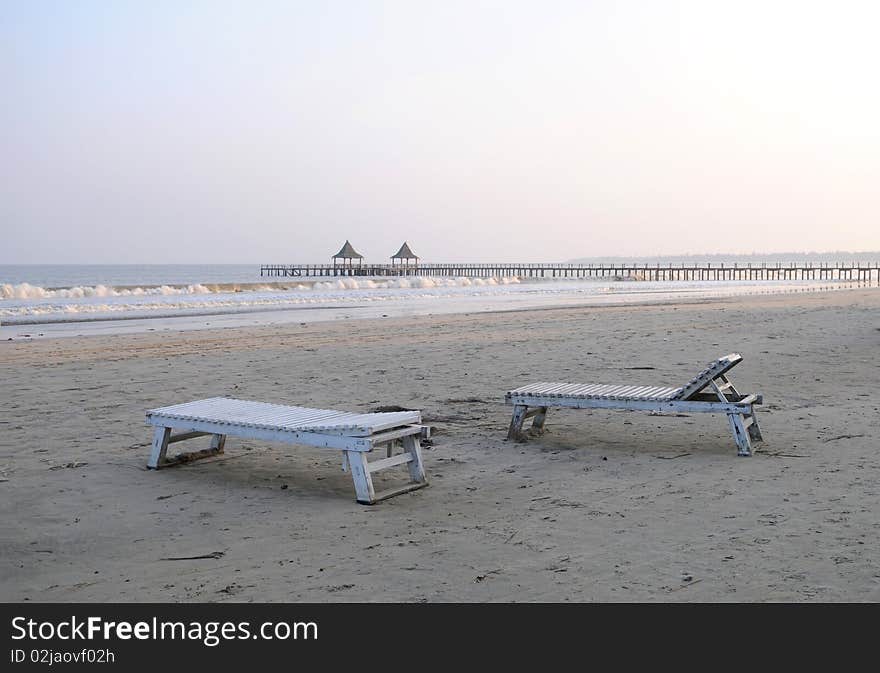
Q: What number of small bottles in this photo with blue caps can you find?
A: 0